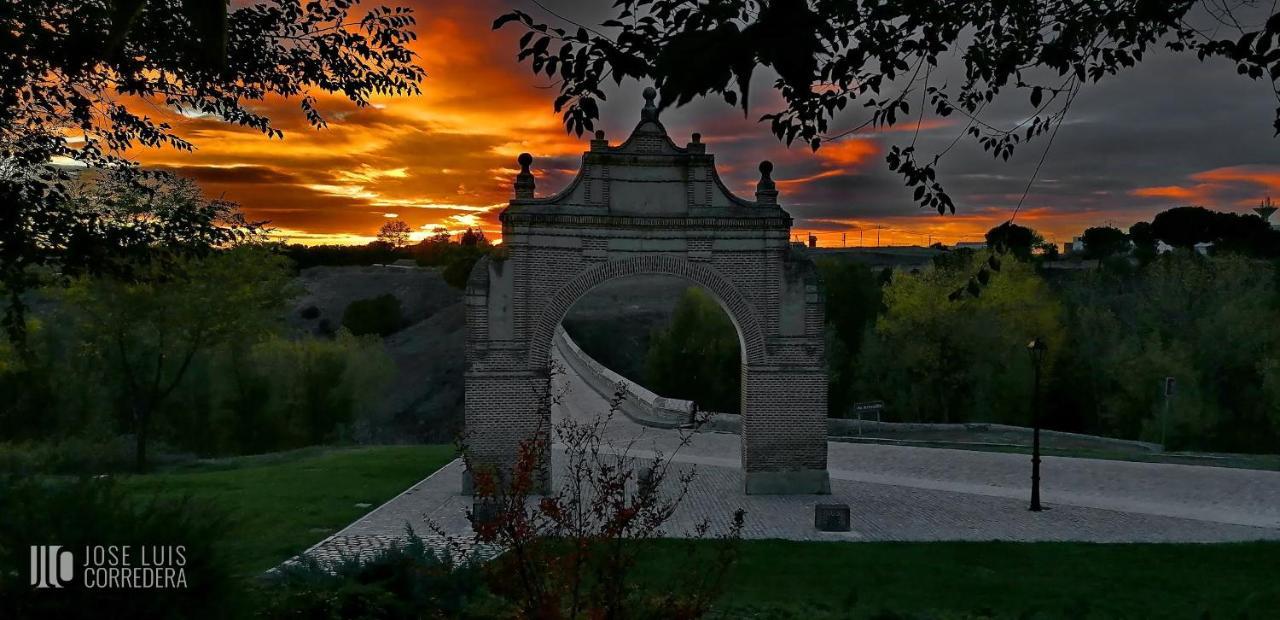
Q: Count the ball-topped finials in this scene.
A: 3